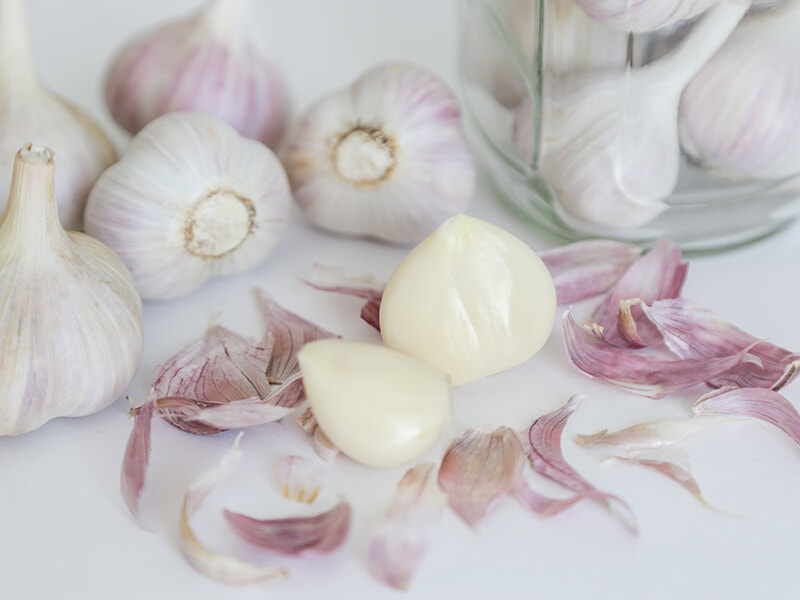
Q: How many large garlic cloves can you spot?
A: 2